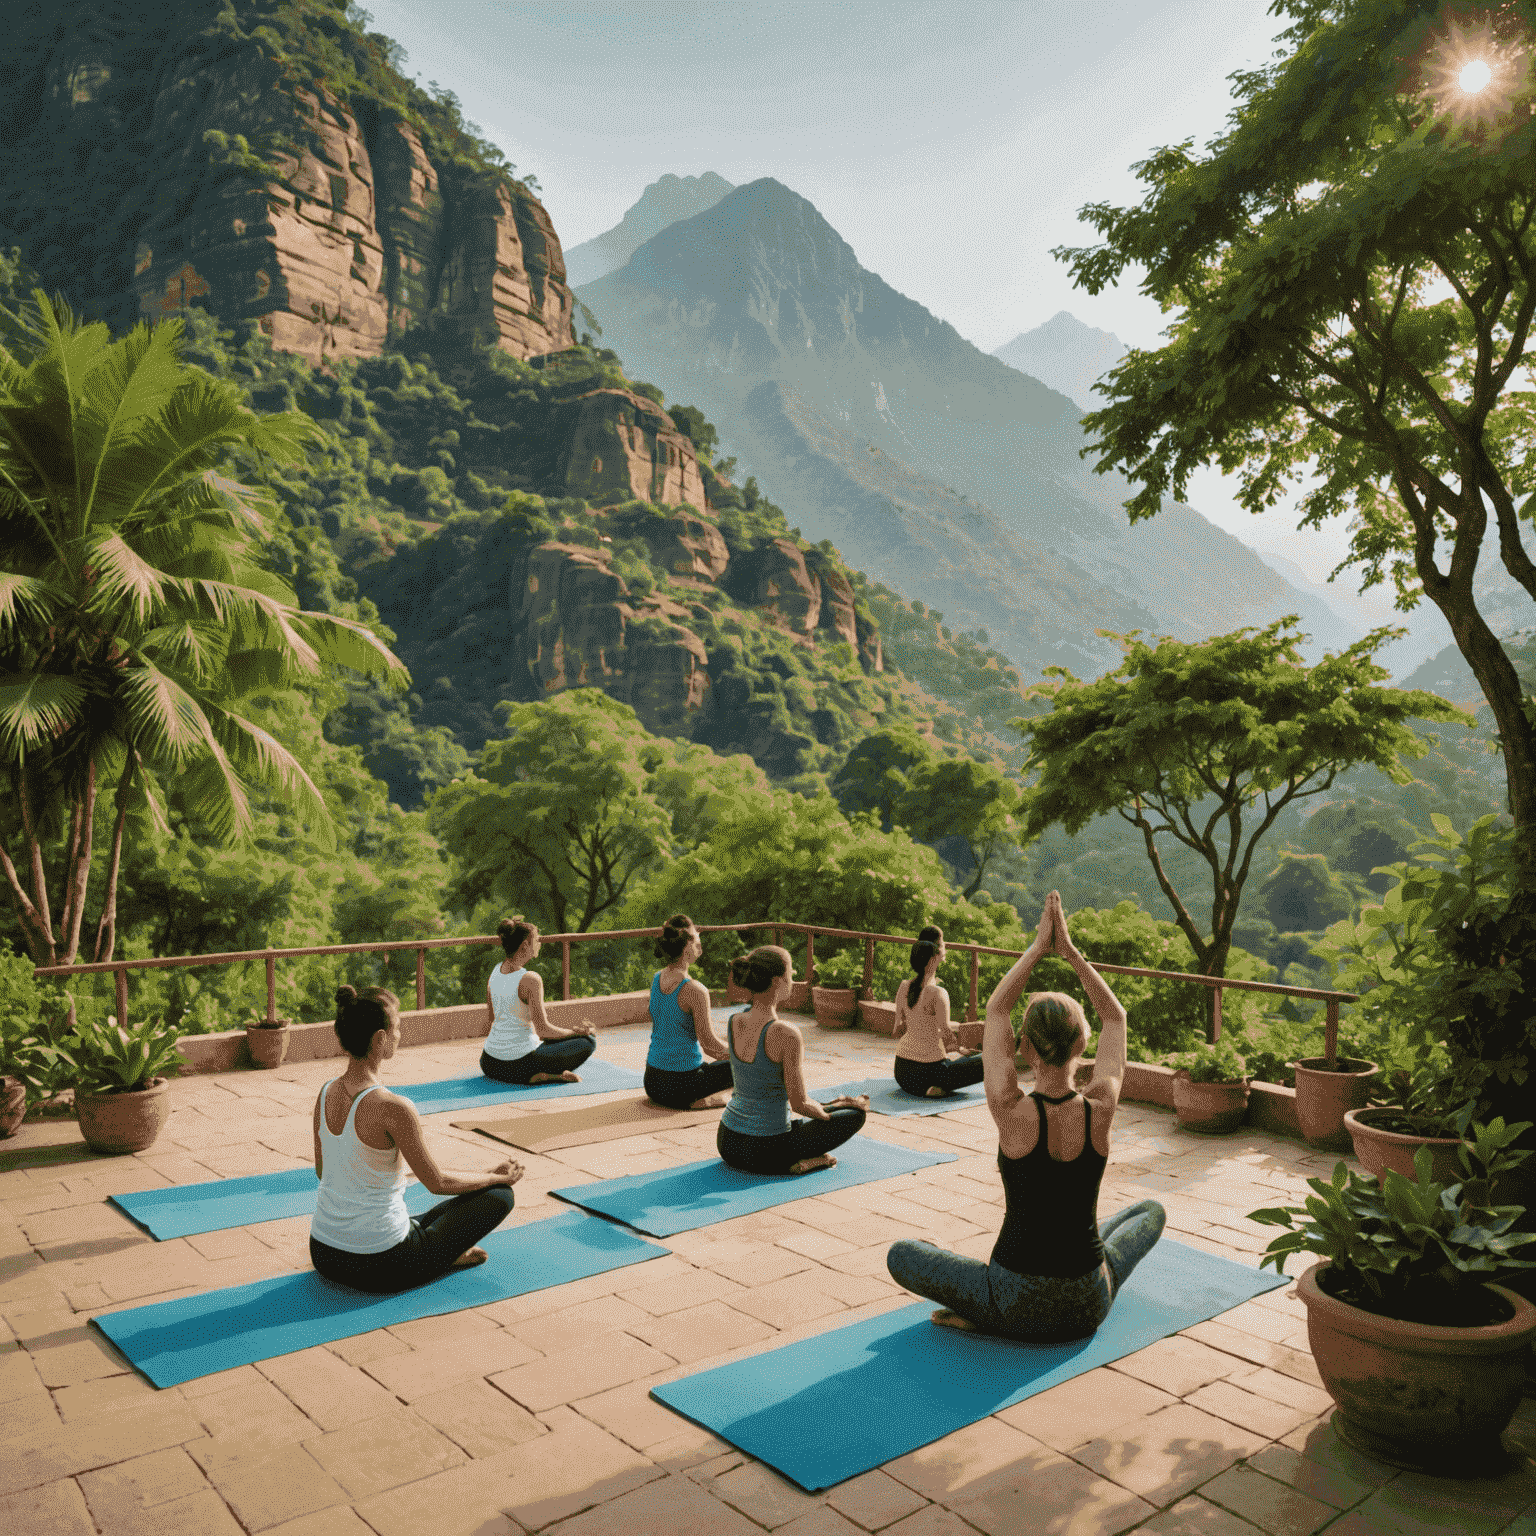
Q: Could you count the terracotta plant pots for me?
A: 8